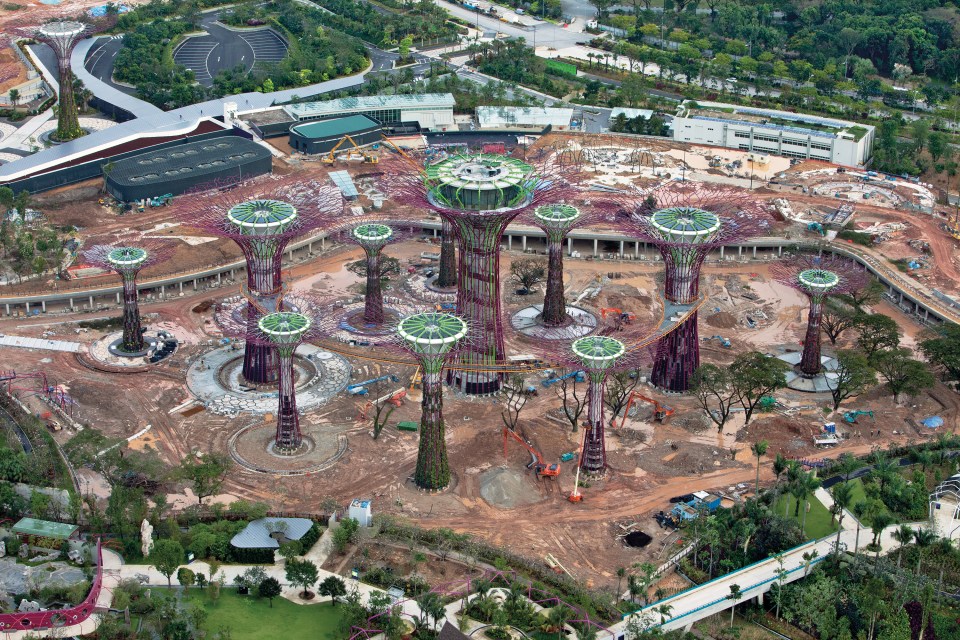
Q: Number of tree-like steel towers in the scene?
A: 12